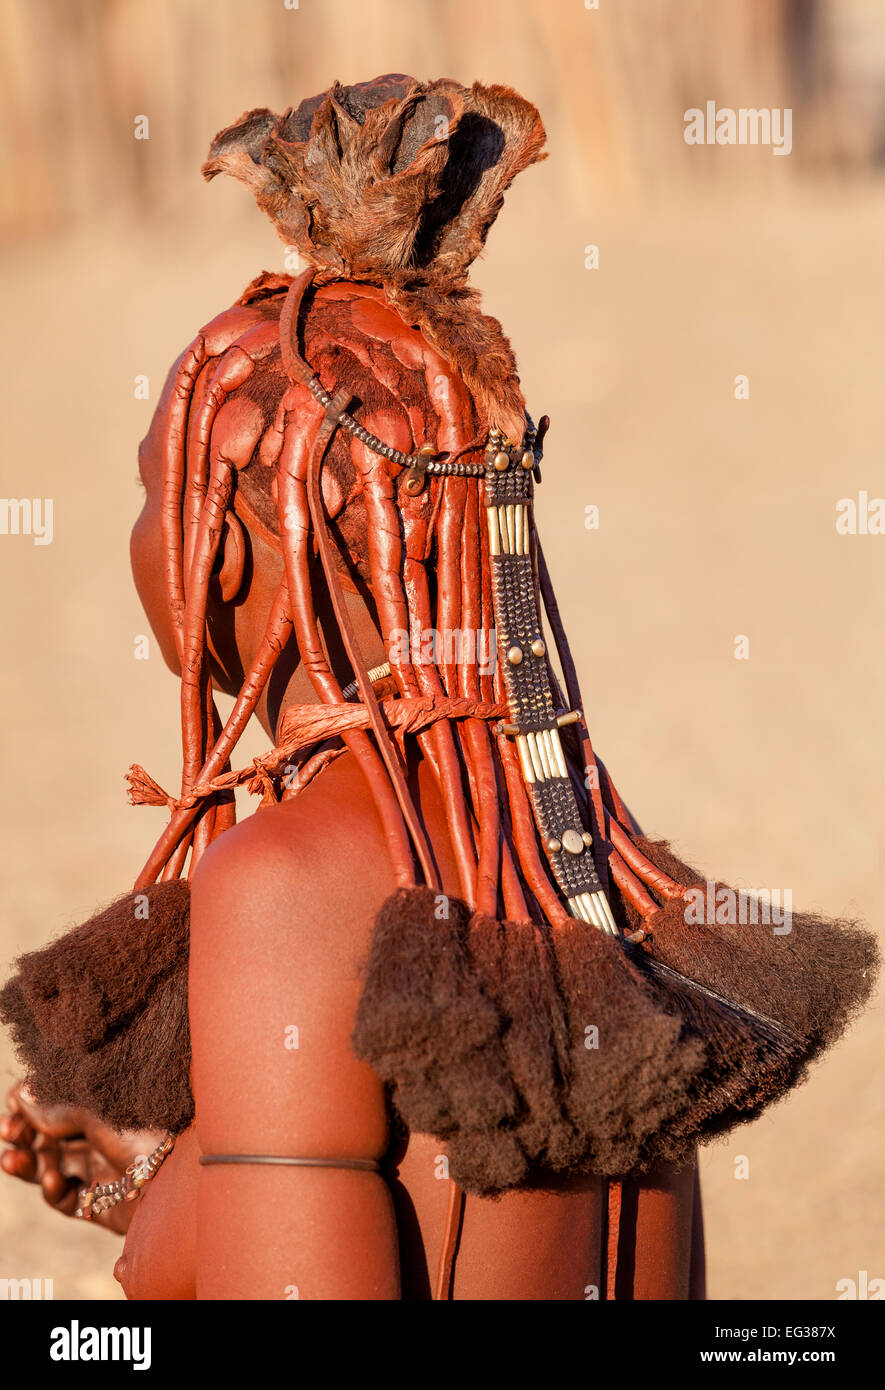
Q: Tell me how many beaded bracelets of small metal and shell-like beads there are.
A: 1